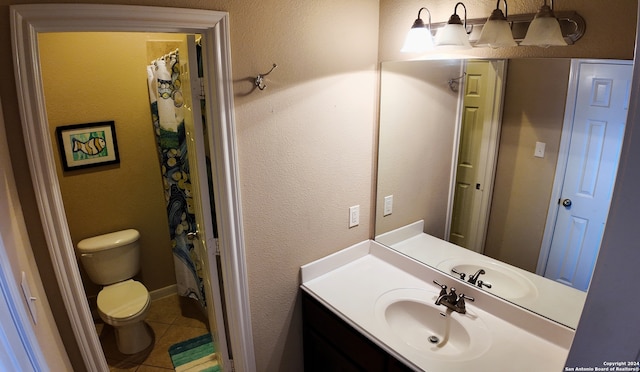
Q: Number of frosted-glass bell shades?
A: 4